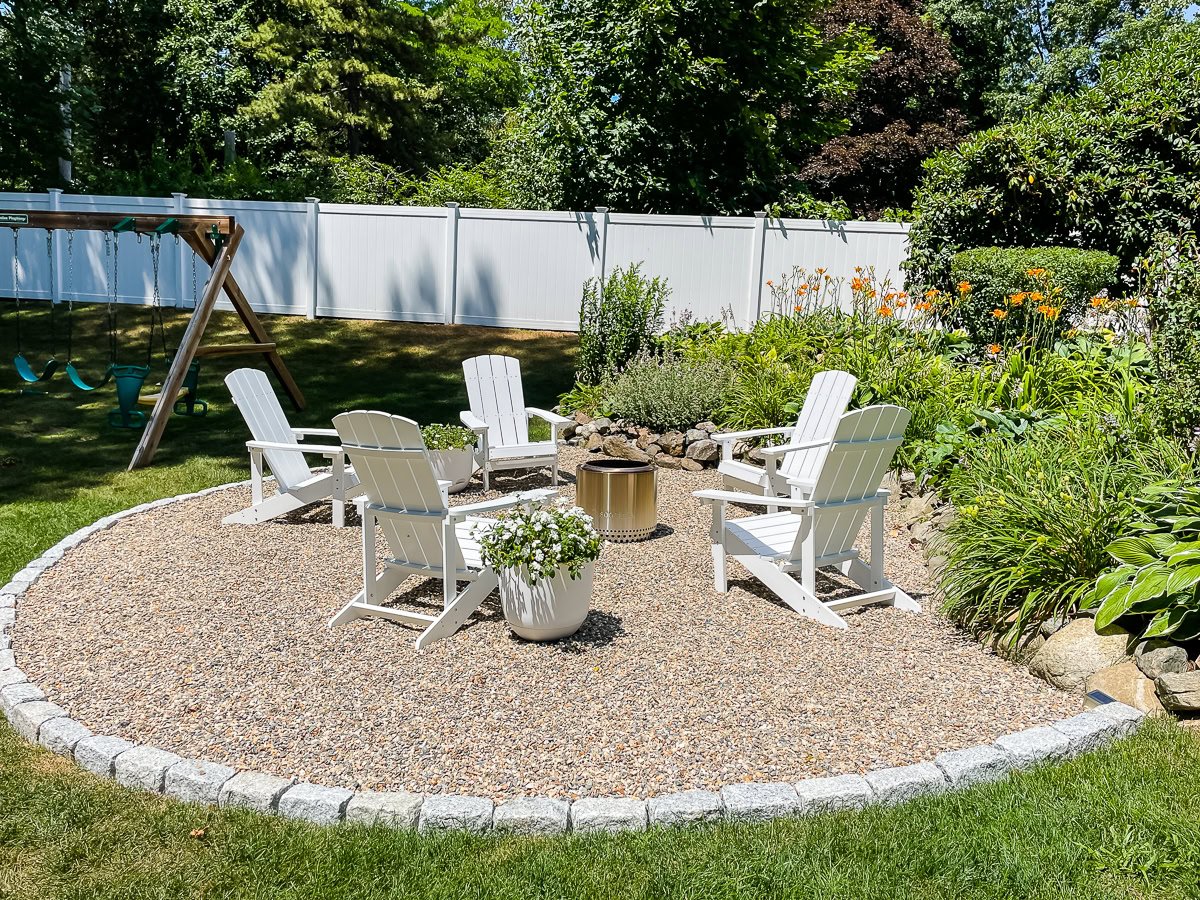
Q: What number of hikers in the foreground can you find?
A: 0